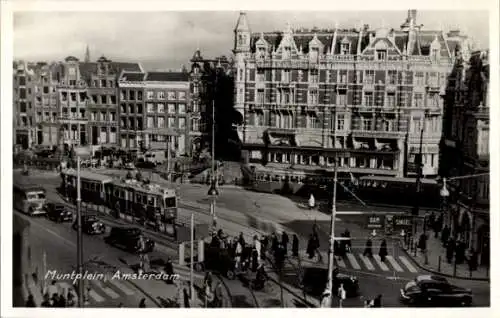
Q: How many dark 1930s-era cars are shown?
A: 5